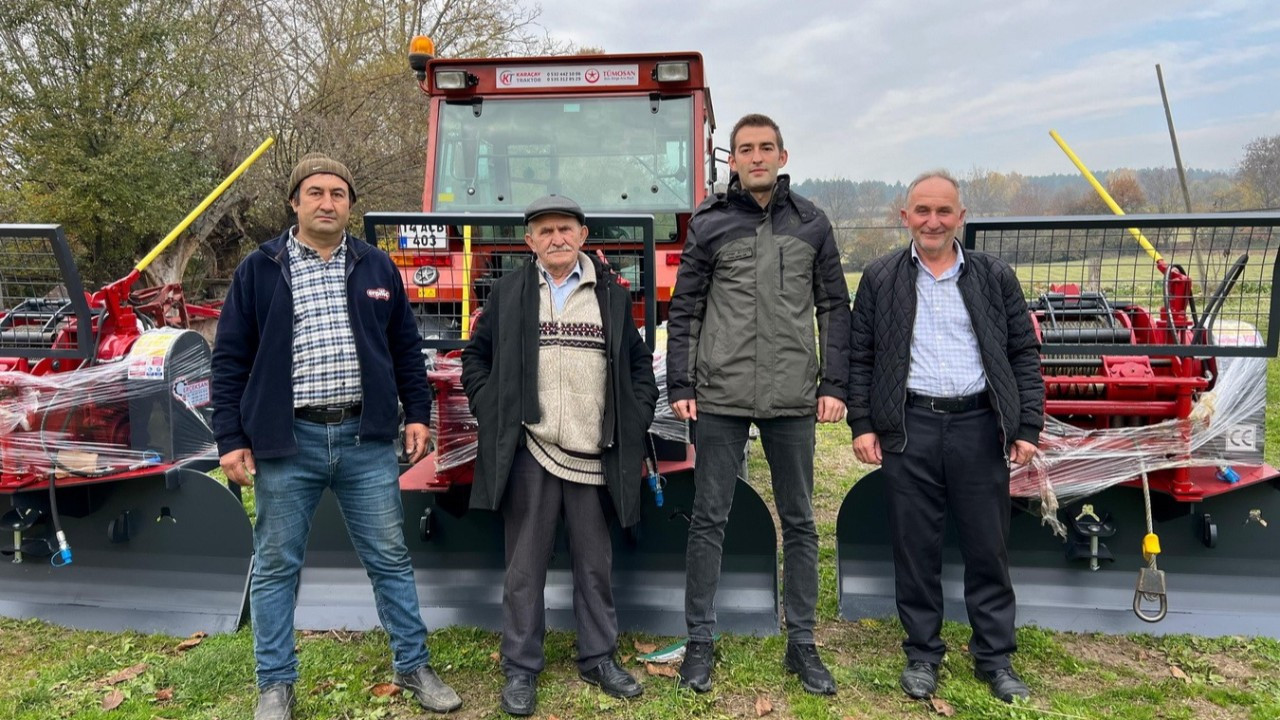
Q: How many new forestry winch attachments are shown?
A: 3